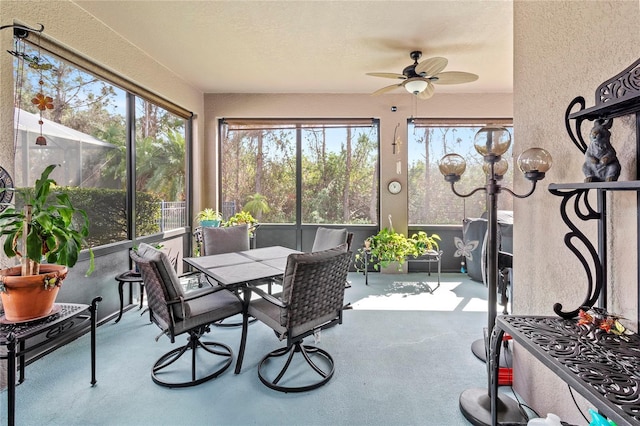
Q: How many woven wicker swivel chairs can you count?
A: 4